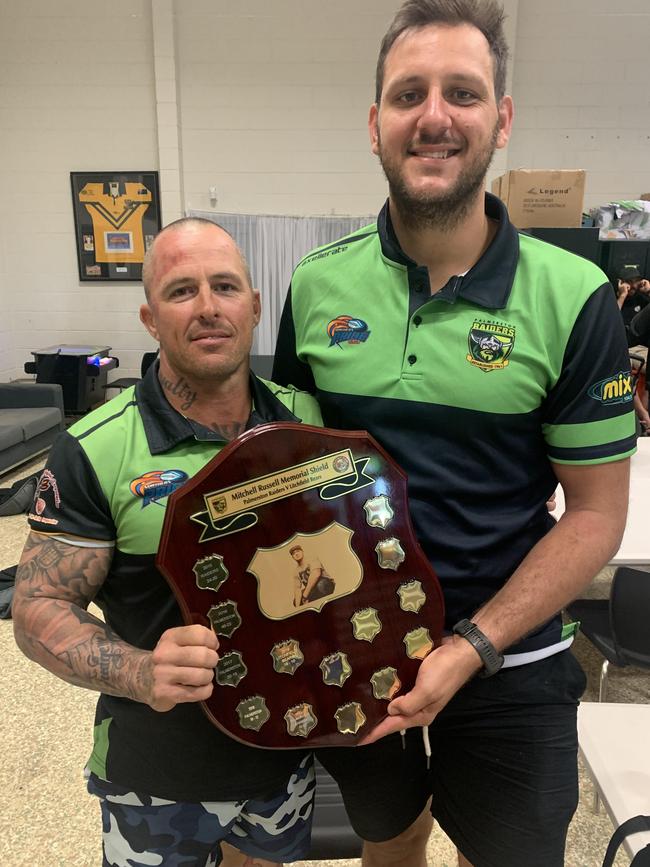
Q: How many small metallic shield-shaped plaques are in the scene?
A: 14